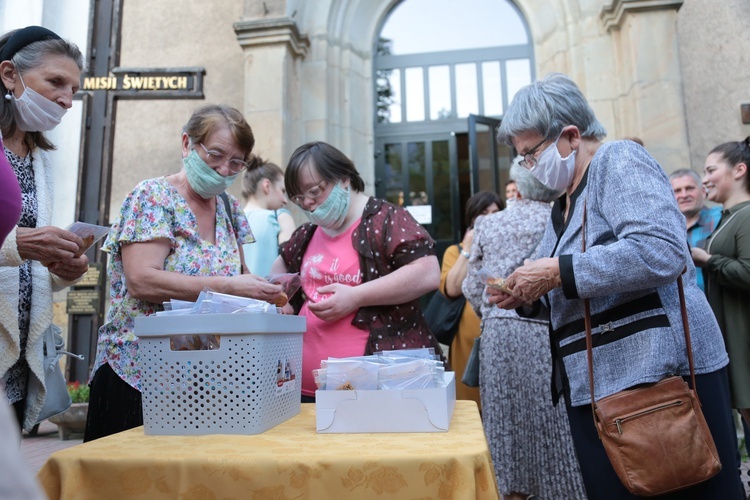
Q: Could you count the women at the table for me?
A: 4